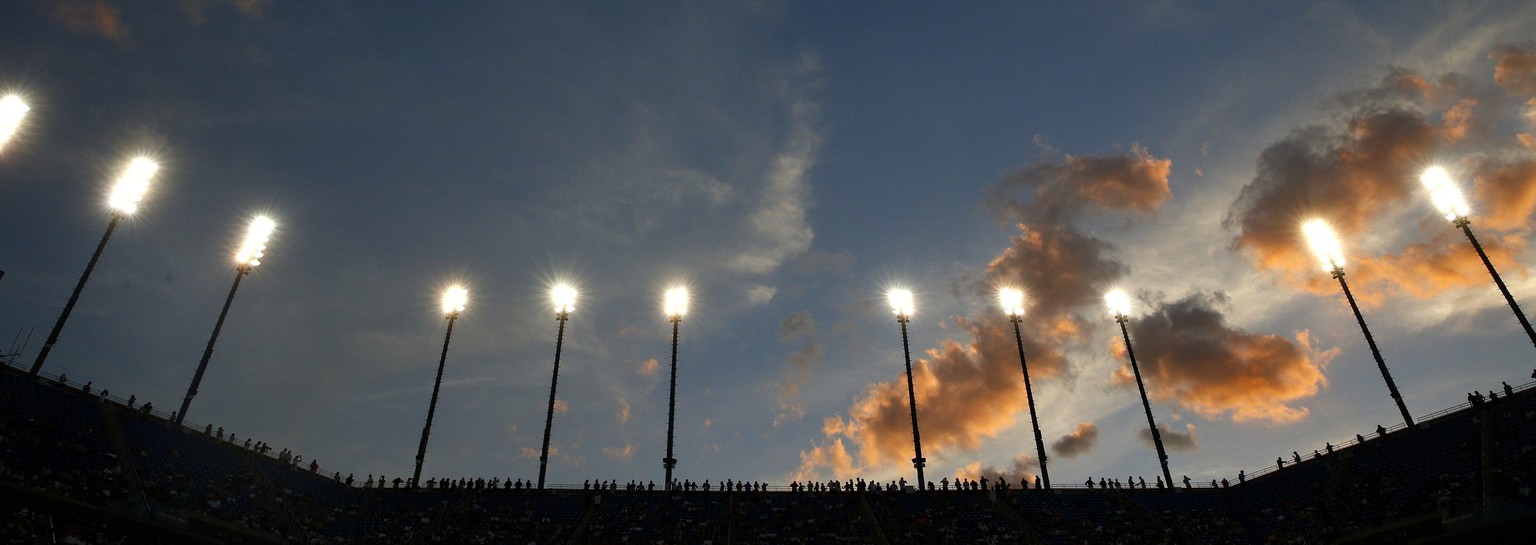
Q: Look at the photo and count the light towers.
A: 11